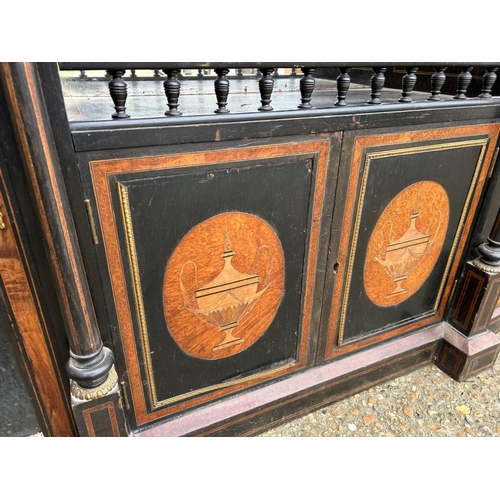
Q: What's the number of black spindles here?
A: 11